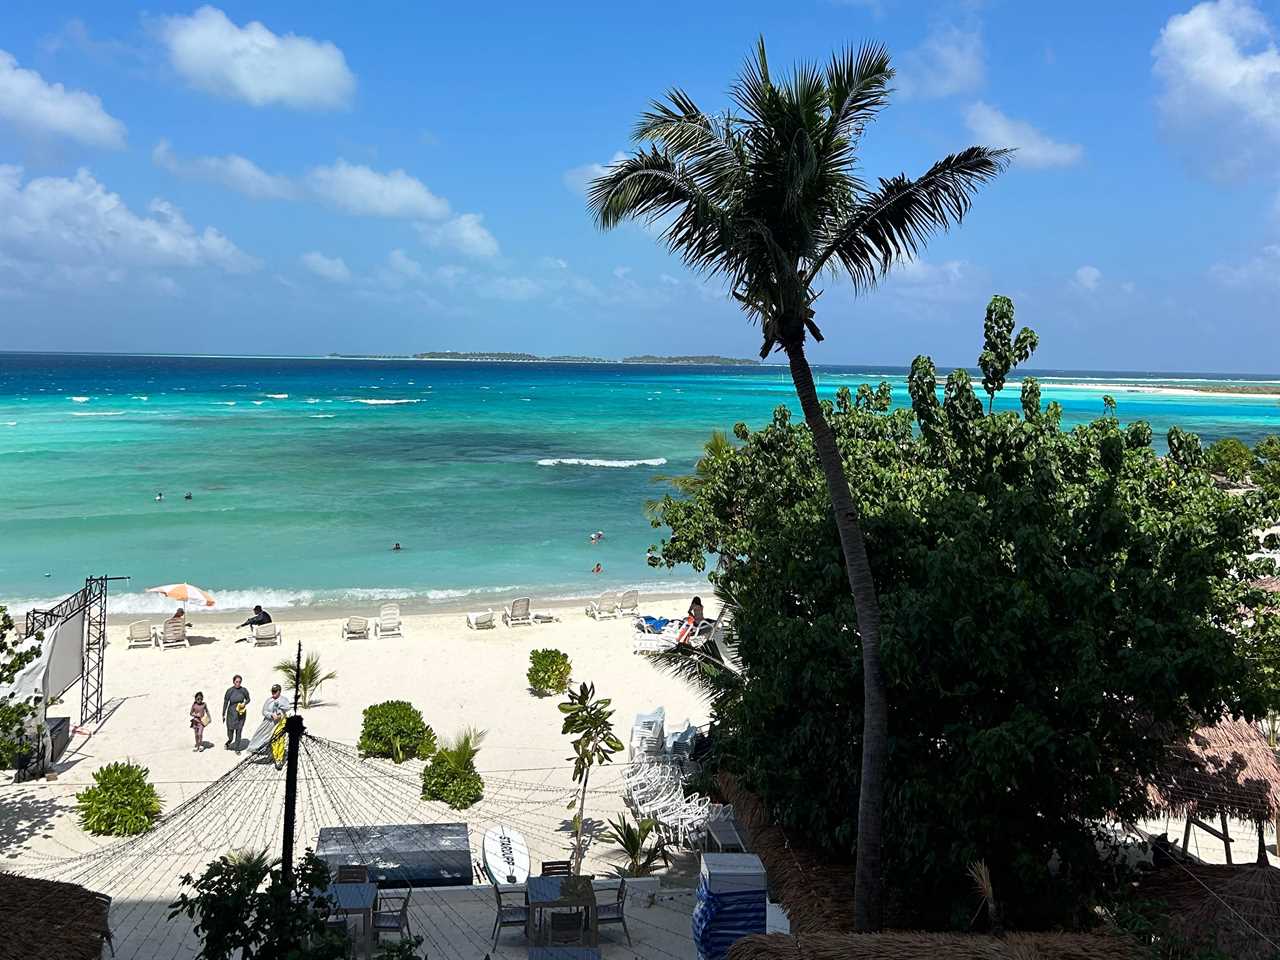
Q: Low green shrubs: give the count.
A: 4